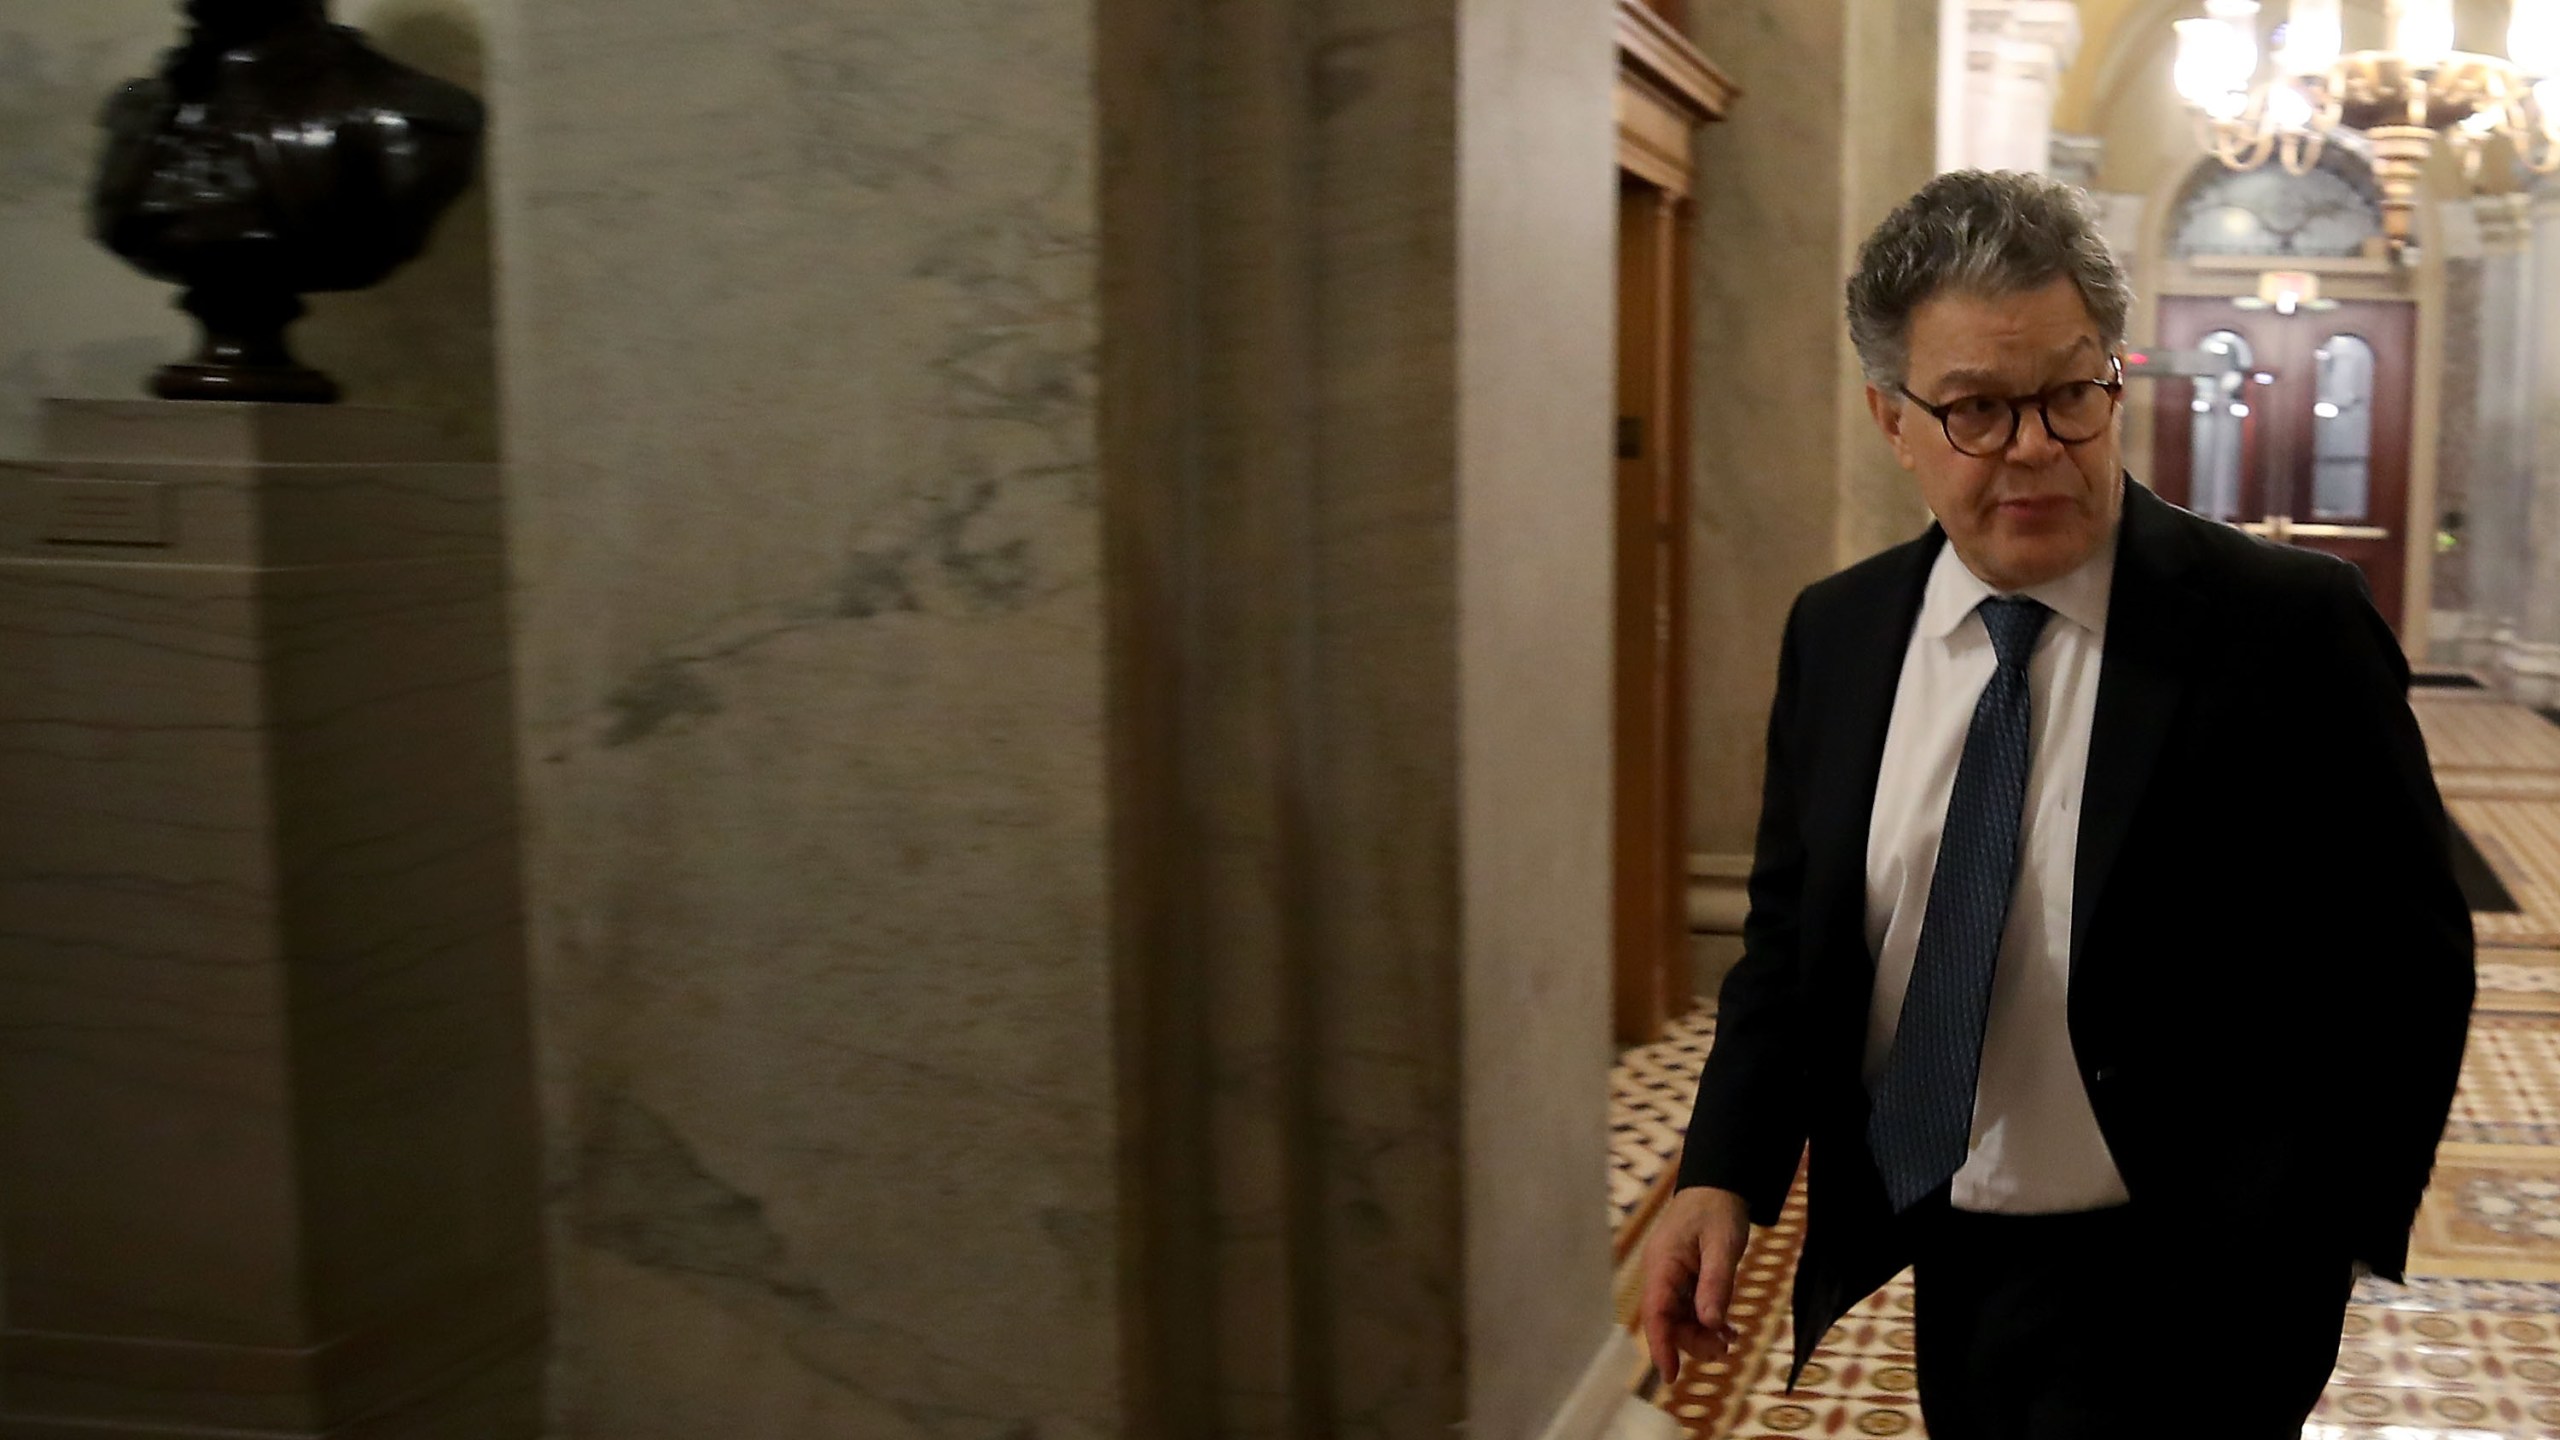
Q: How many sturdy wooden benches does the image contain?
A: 0